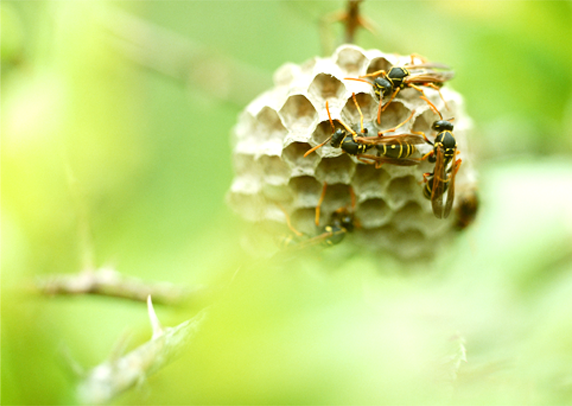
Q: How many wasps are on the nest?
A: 4